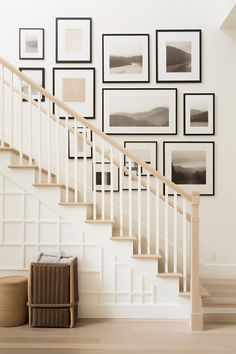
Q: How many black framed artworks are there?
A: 12